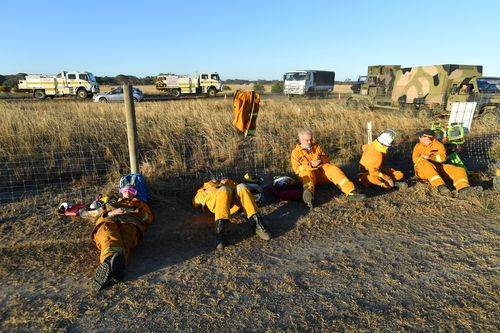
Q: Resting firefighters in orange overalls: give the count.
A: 5